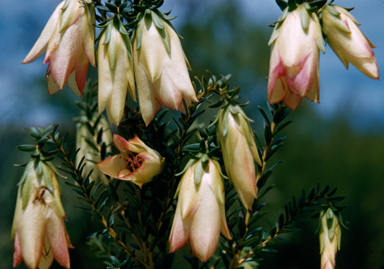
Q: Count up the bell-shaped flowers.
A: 10